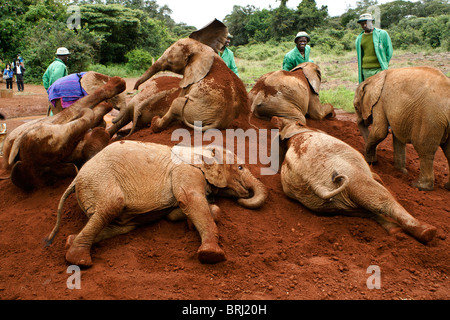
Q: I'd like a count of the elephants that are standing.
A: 2